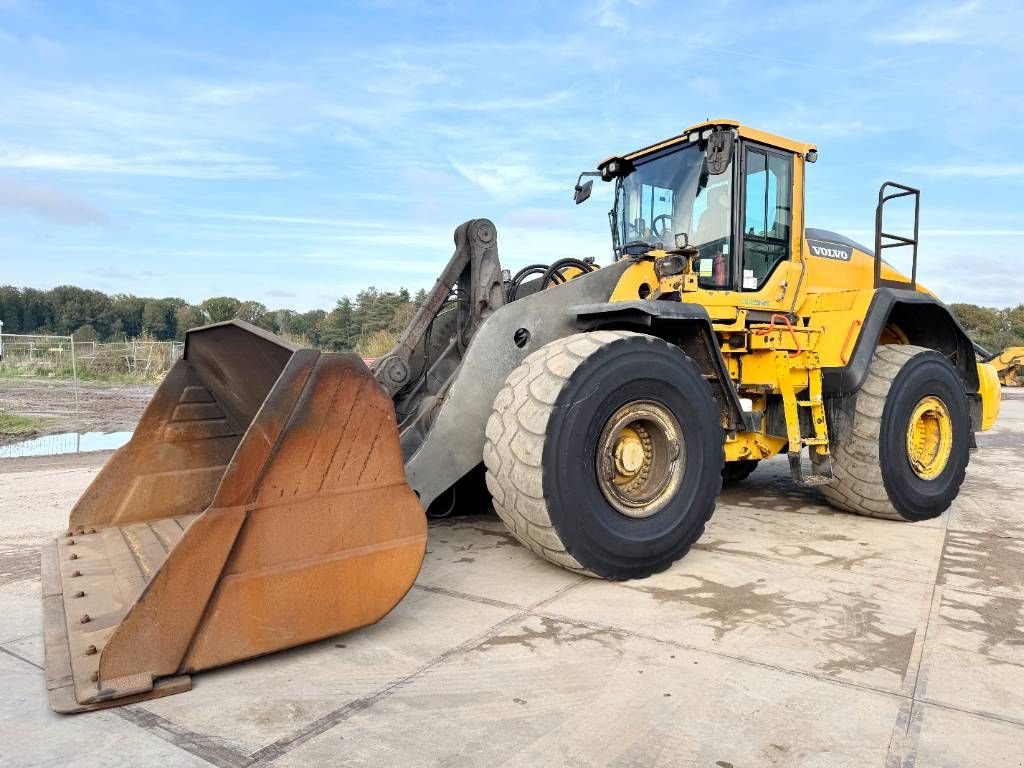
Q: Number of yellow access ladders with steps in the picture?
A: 1